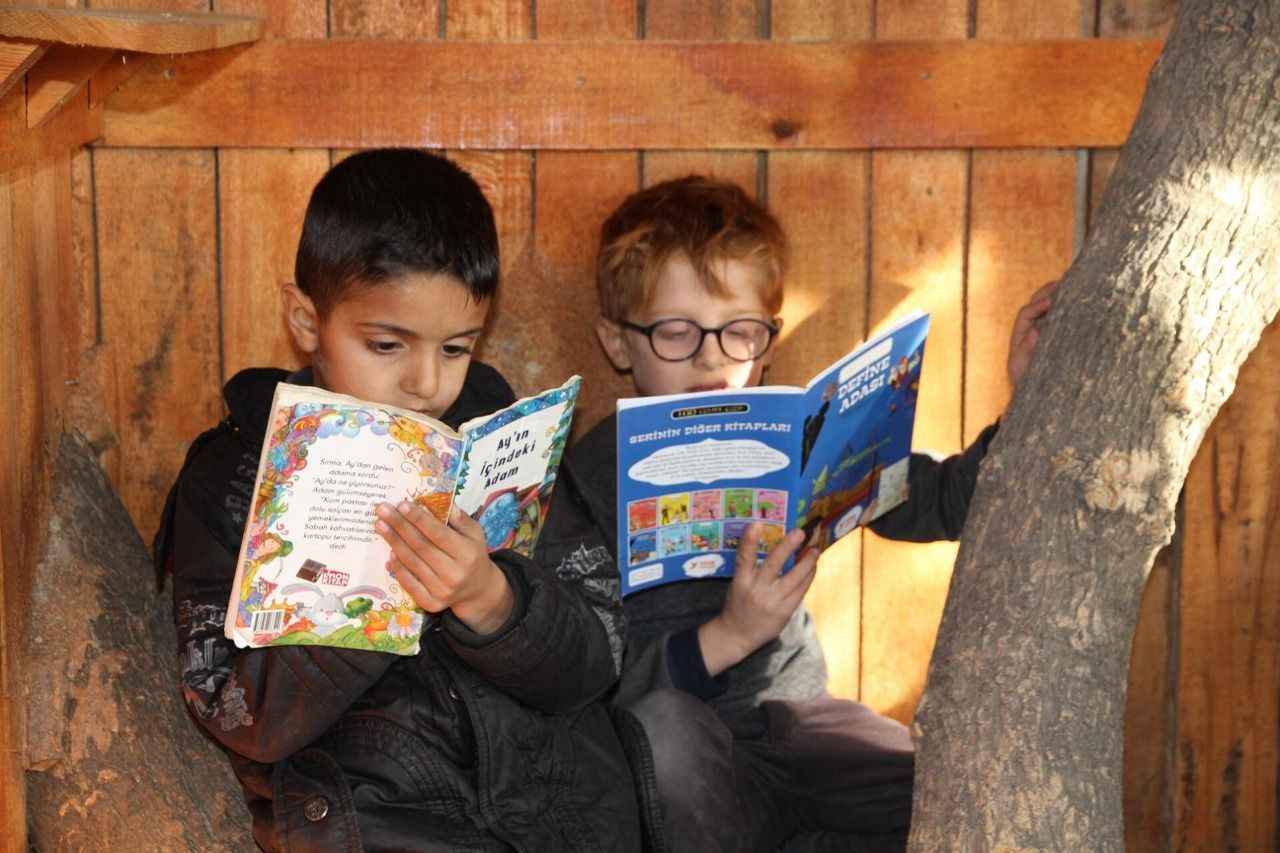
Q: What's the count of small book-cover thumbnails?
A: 10